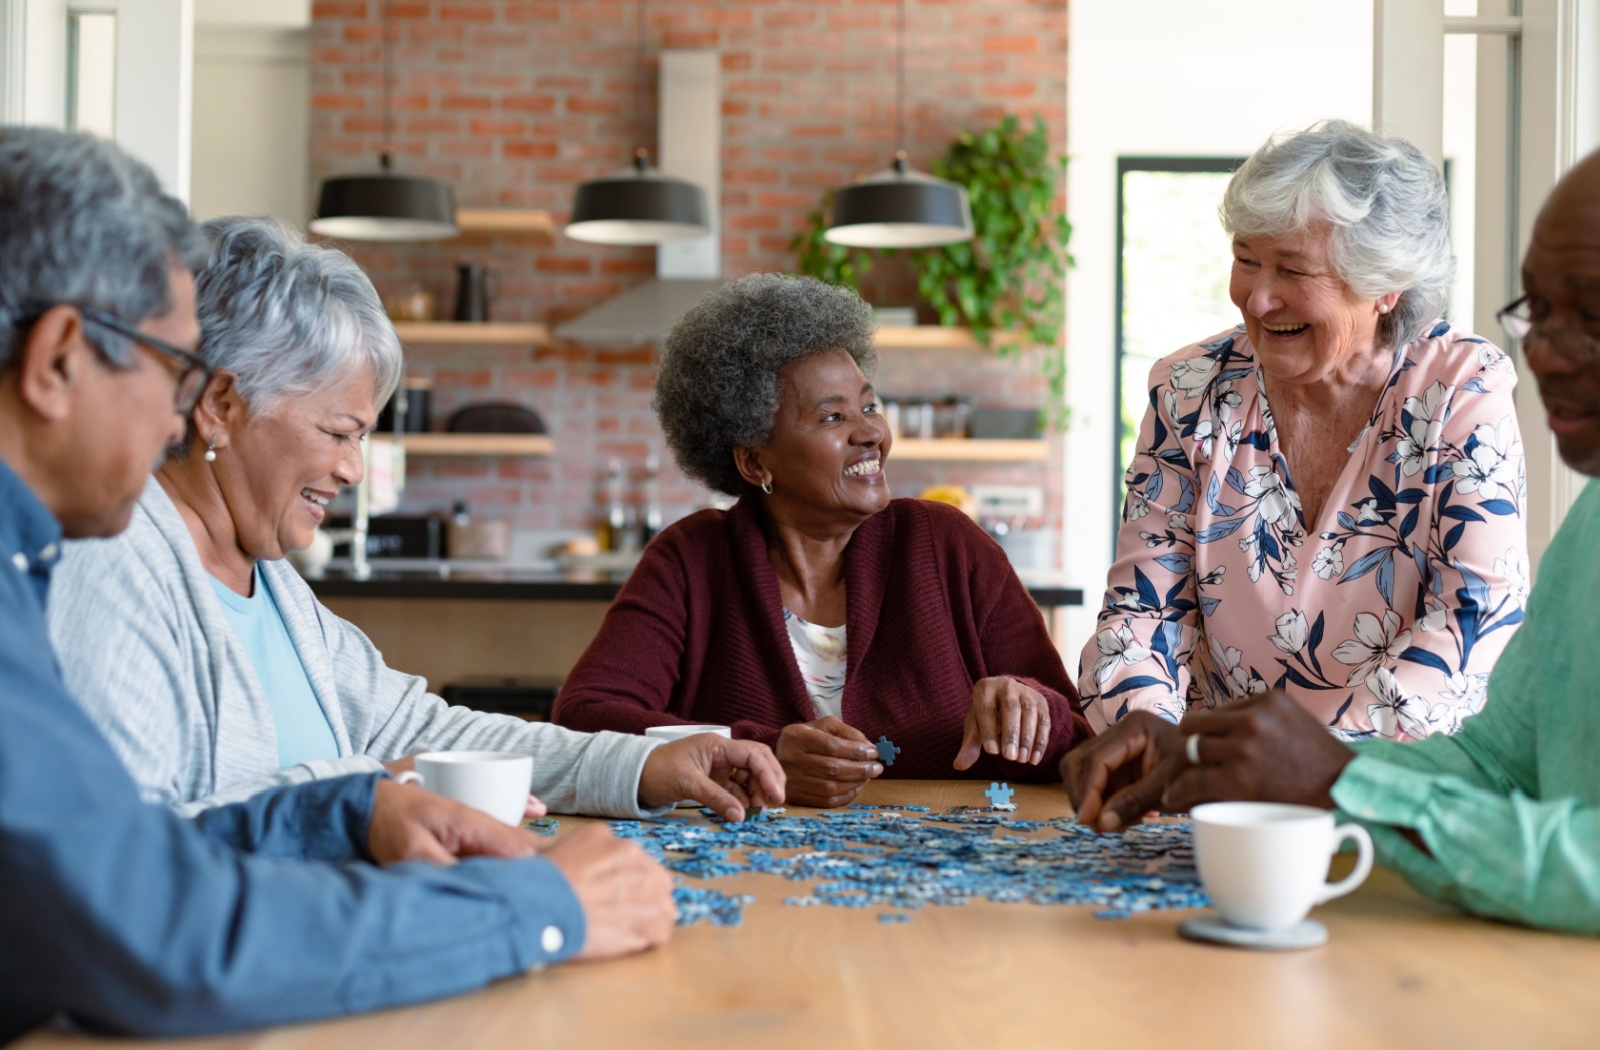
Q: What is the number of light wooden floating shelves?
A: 5